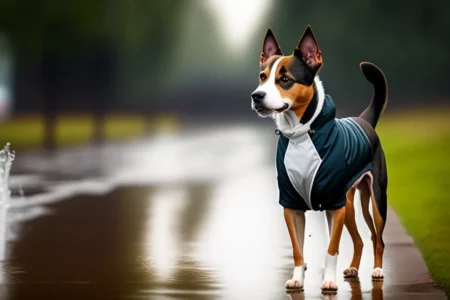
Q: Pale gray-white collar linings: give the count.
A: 1